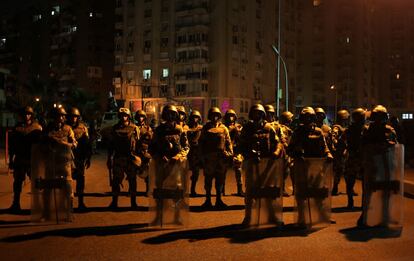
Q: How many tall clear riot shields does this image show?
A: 5